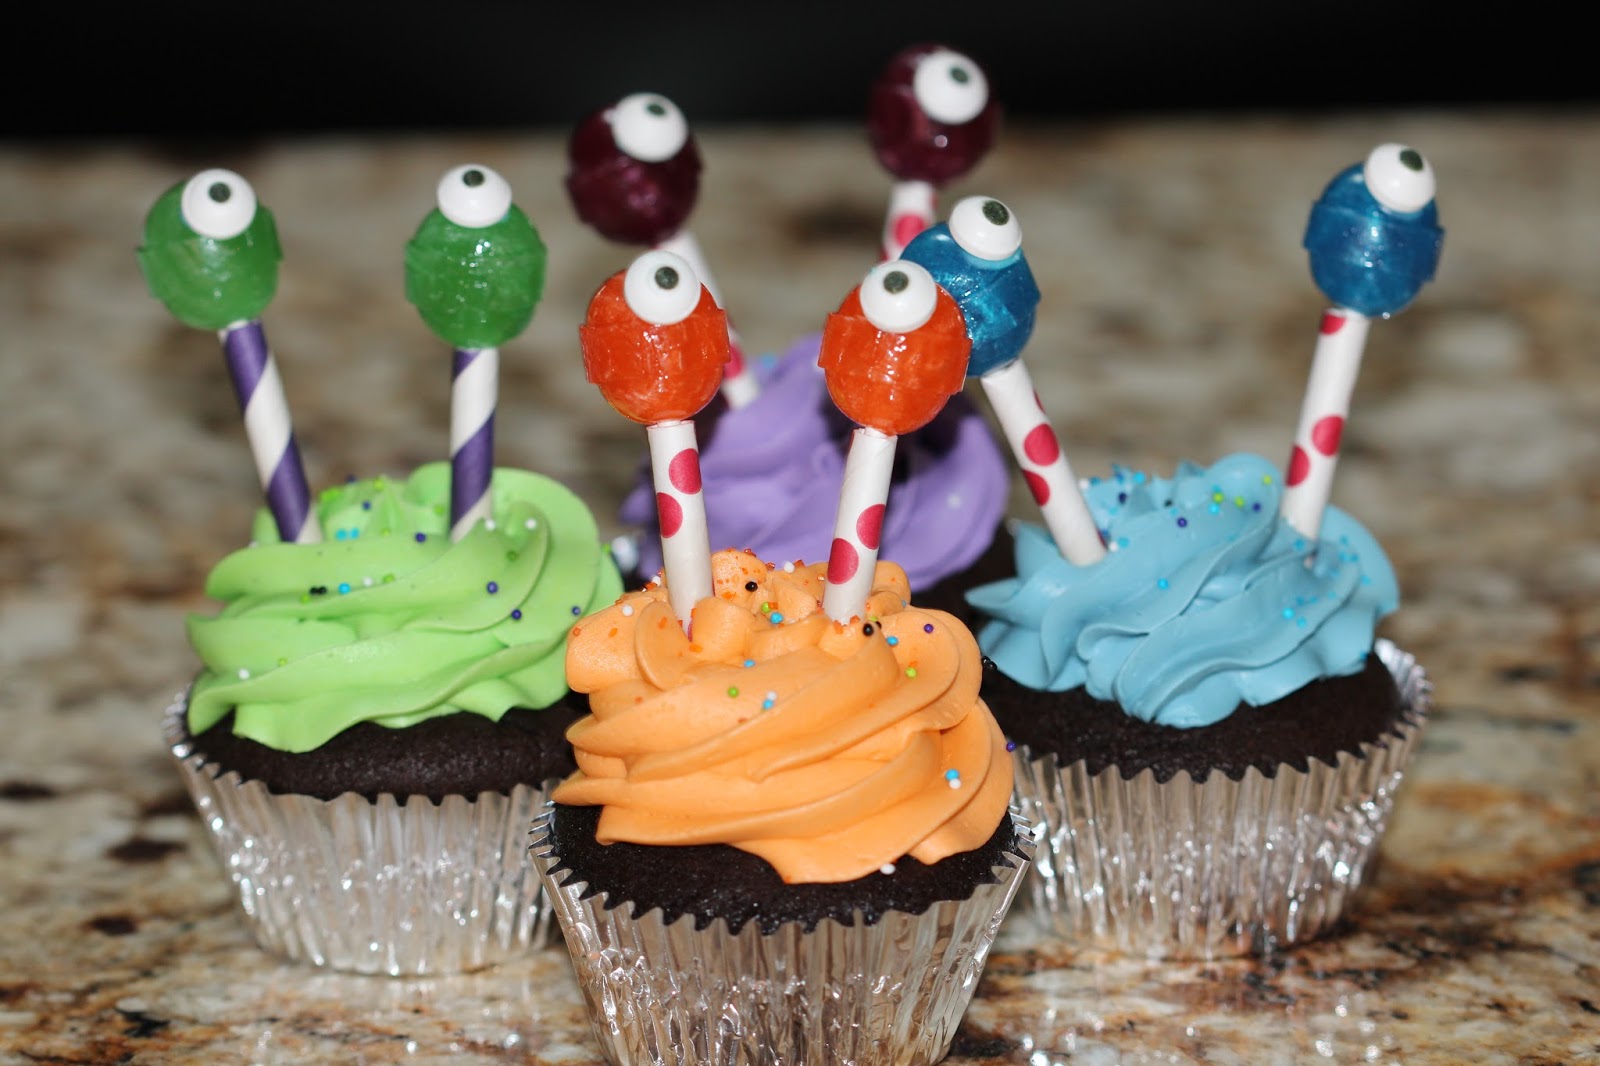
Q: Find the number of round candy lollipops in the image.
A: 8